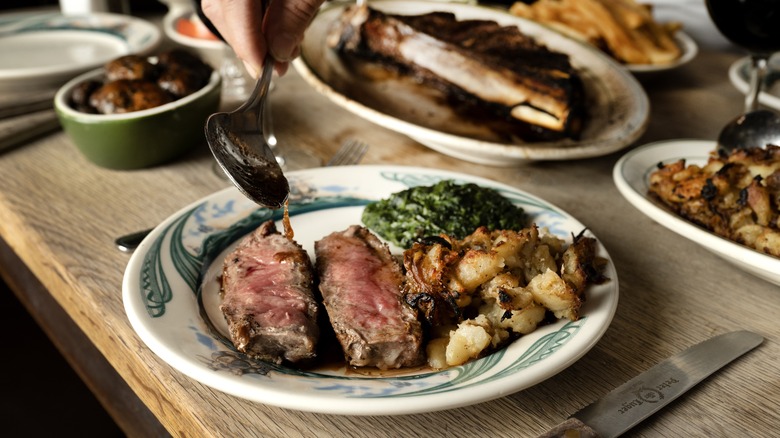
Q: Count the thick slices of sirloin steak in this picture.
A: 2